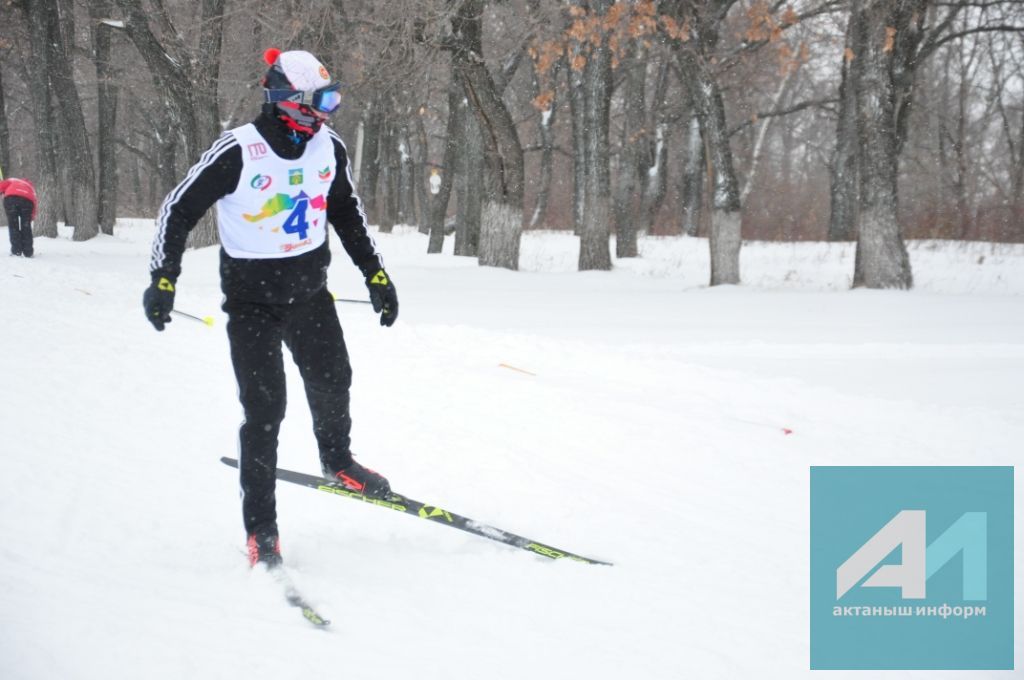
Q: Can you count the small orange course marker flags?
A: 2